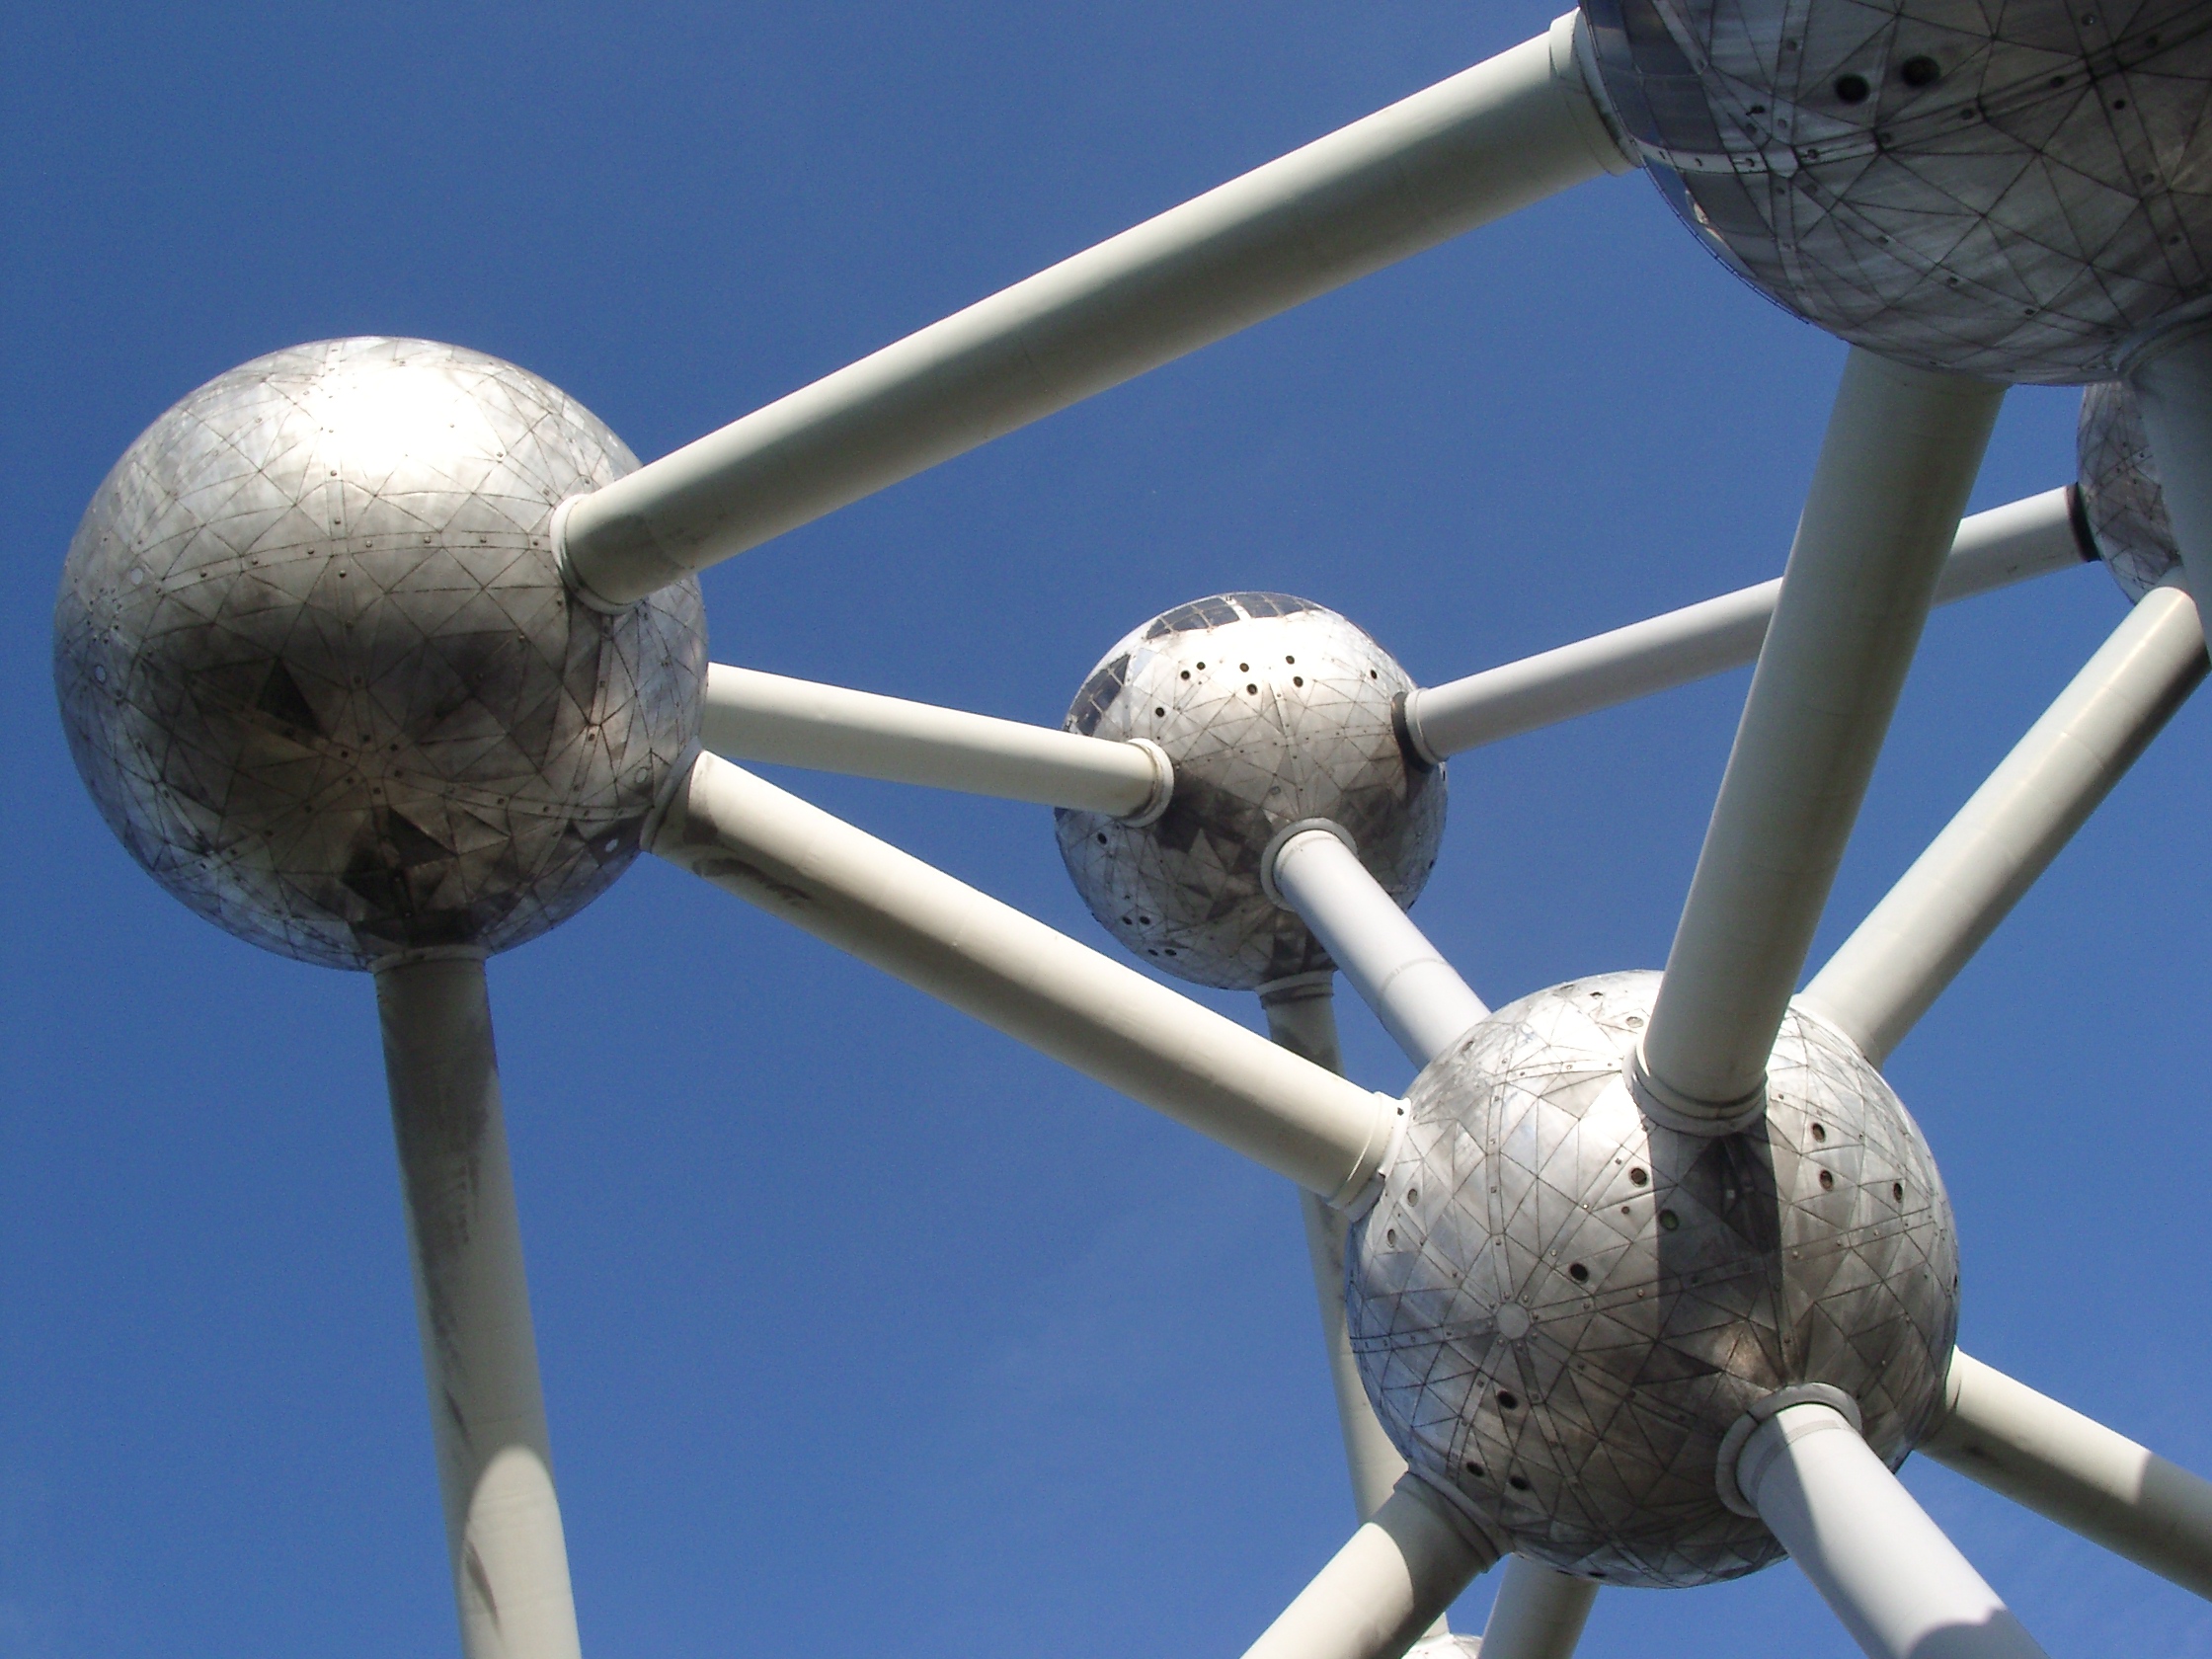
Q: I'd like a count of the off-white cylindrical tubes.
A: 14